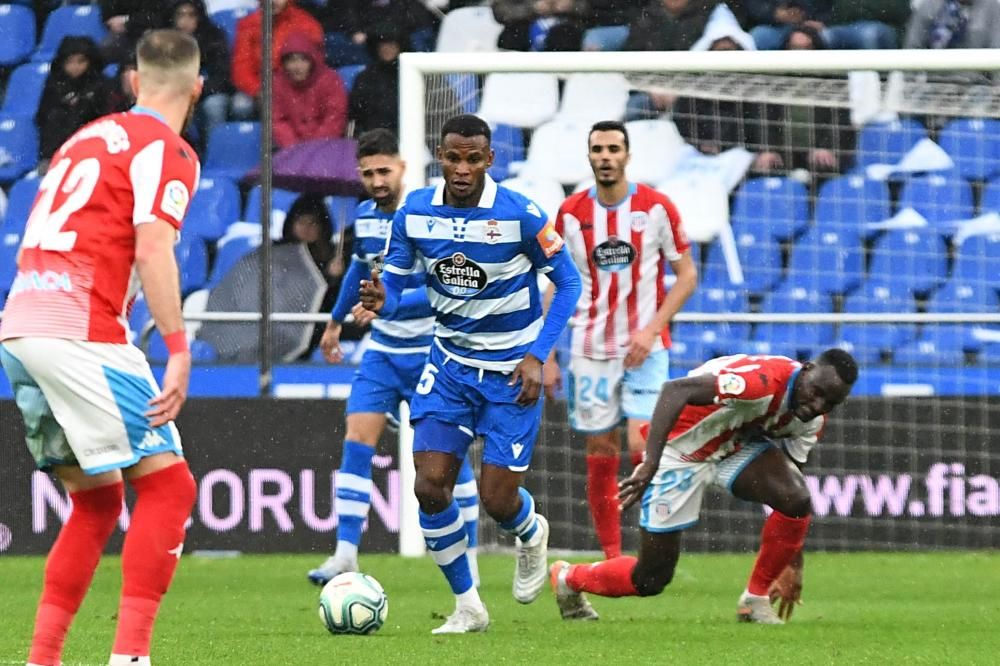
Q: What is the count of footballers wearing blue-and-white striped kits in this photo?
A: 2